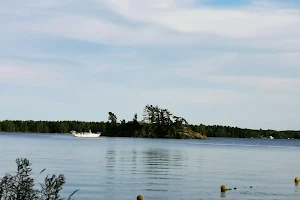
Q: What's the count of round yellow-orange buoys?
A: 3